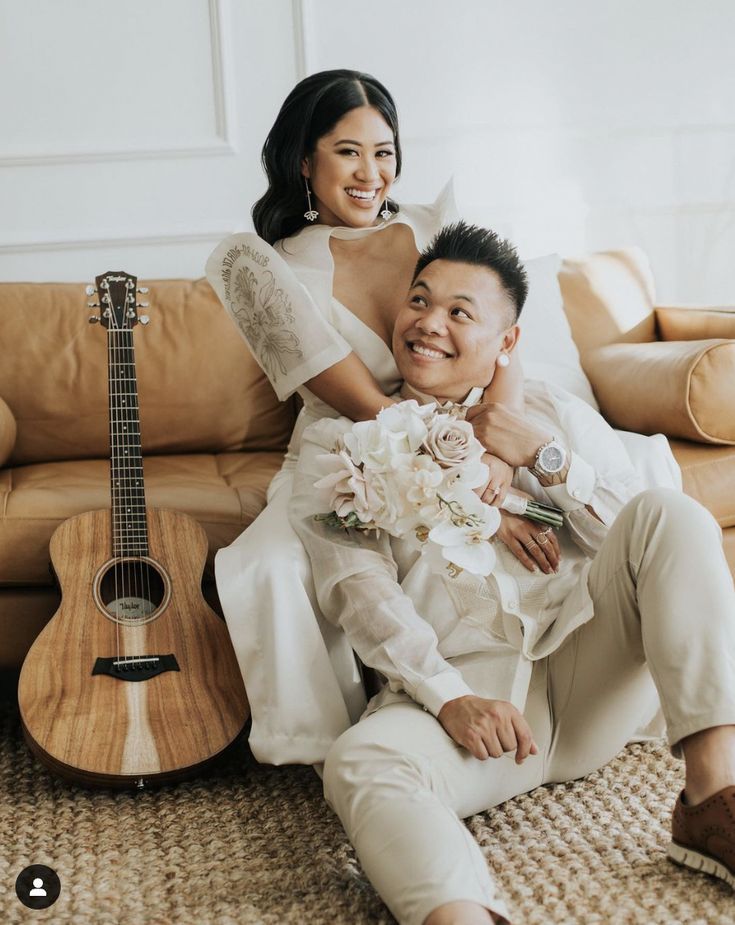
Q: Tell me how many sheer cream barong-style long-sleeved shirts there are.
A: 1